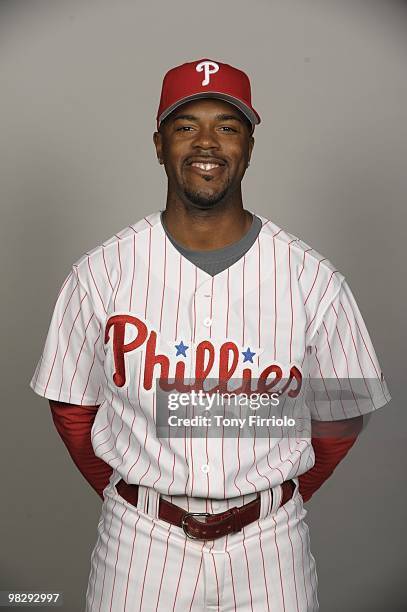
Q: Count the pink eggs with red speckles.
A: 0